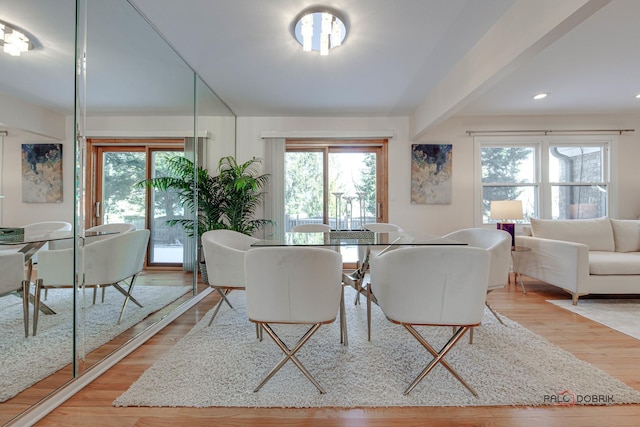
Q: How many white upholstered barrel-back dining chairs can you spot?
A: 6